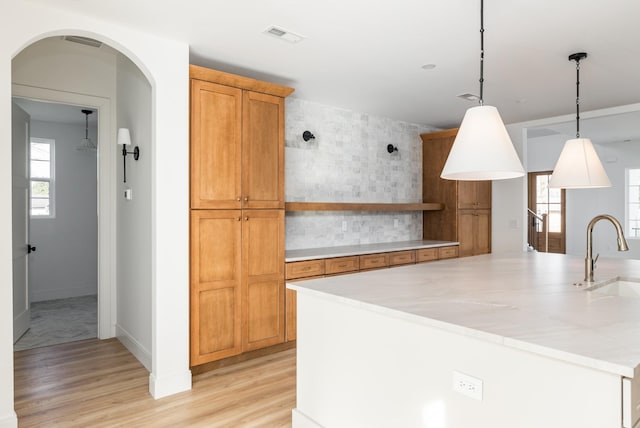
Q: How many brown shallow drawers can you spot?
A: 6